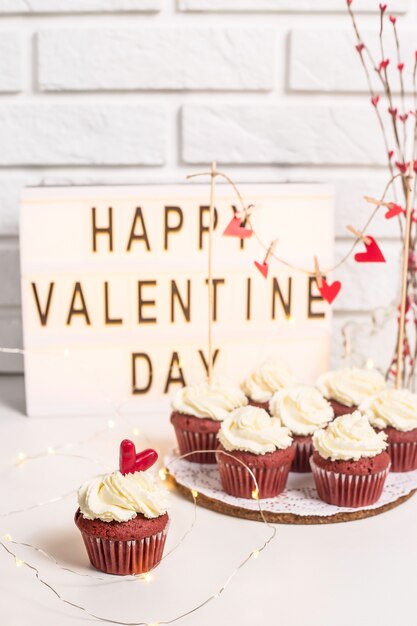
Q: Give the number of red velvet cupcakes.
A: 8